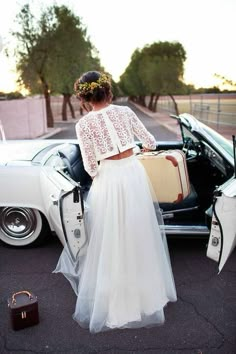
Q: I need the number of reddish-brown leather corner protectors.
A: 2